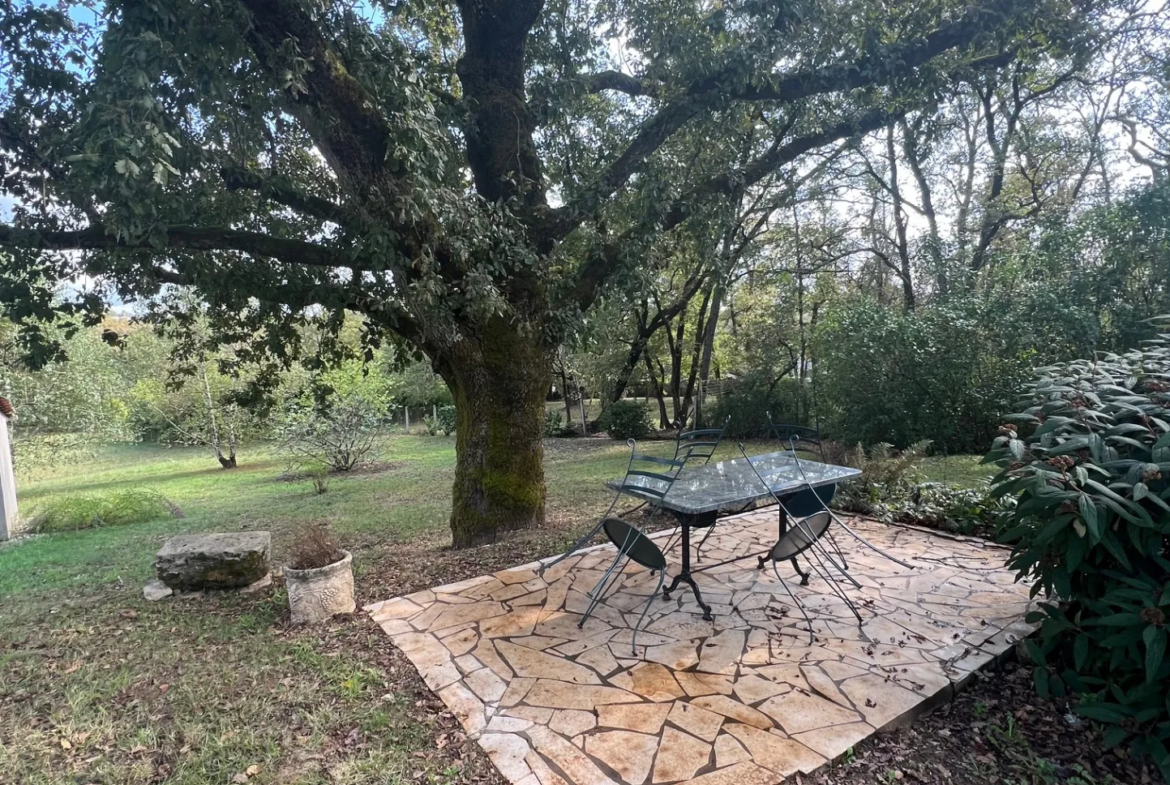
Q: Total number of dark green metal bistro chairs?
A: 4